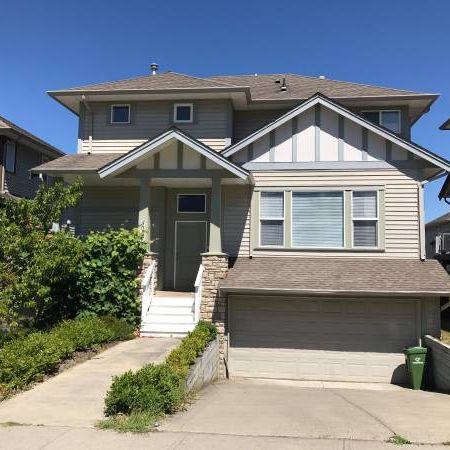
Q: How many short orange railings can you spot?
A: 0